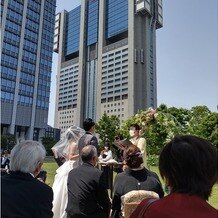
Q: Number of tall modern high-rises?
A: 2